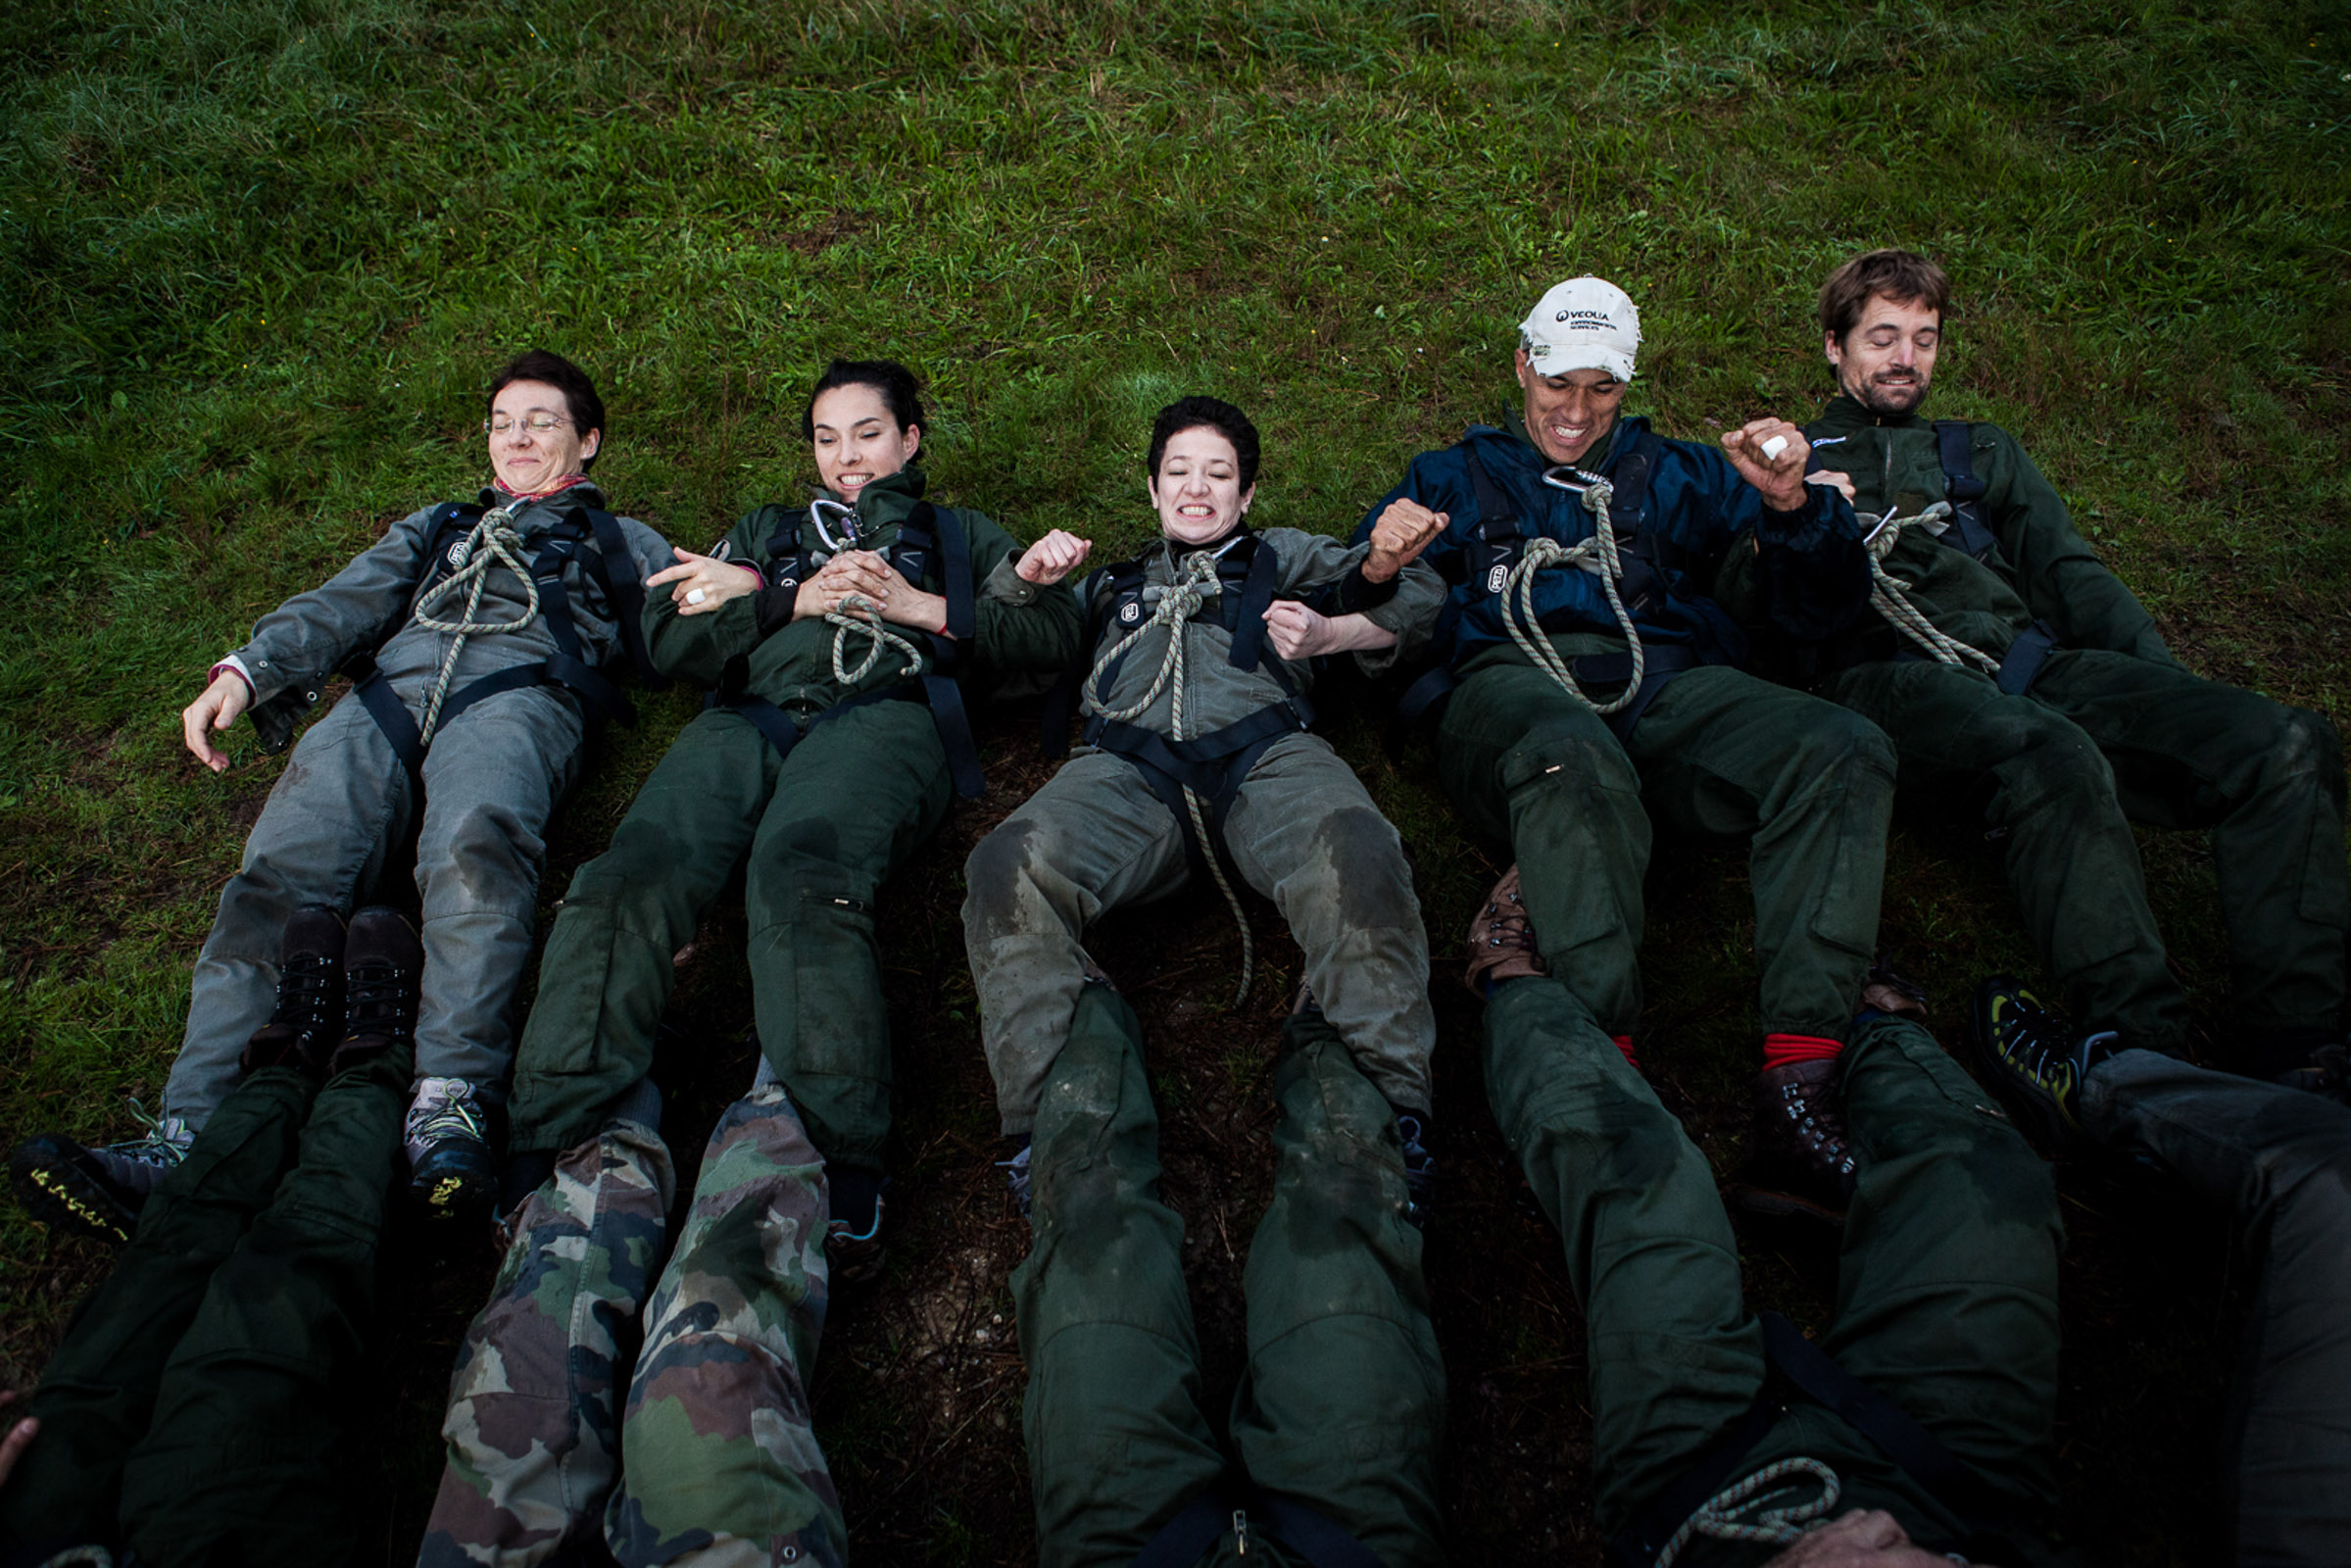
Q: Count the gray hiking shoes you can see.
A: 2